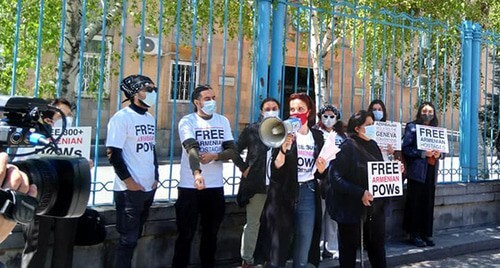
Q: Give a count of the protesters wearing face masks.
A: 9